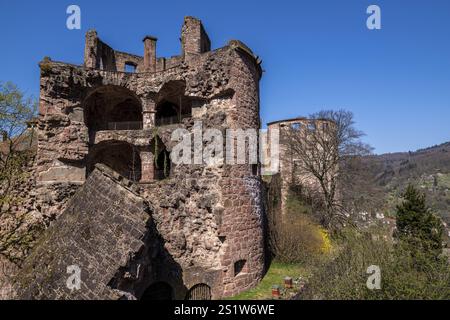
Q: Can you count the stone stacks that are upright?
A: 3